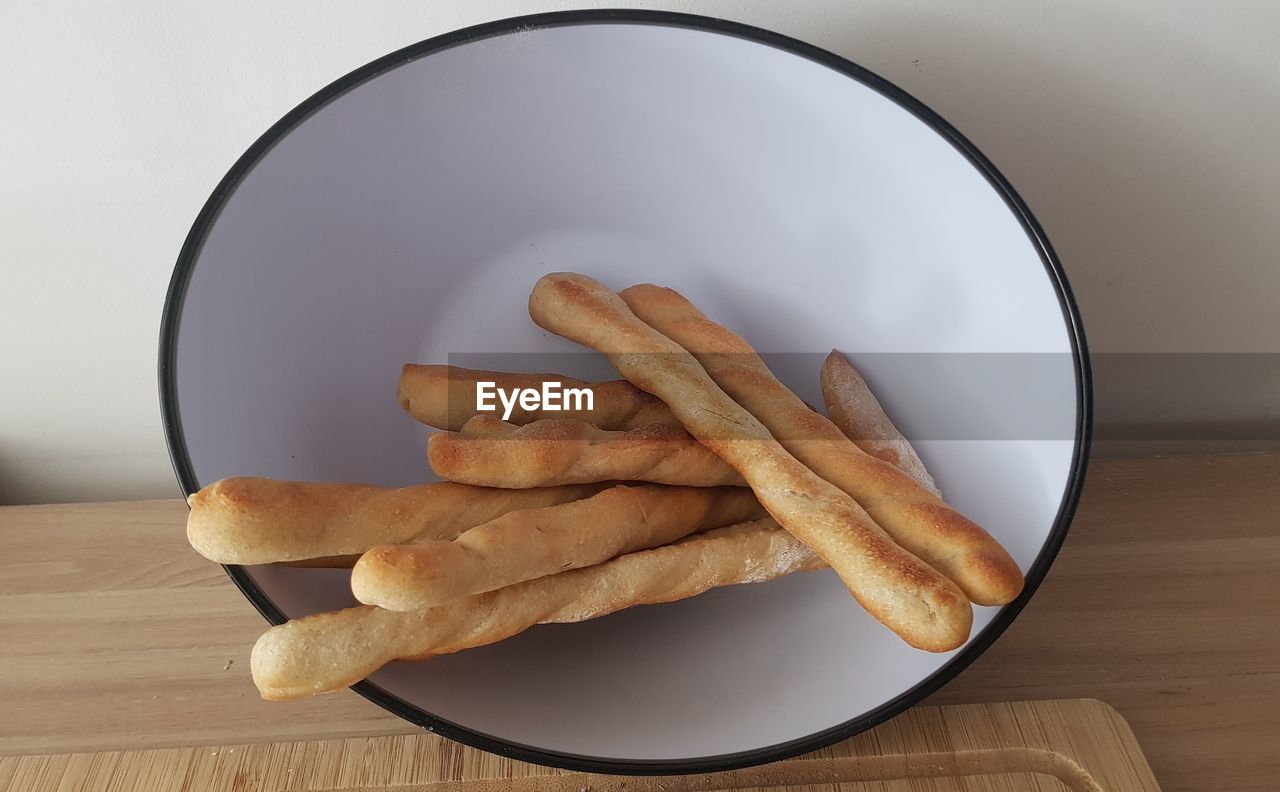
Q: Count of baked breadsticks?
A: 8